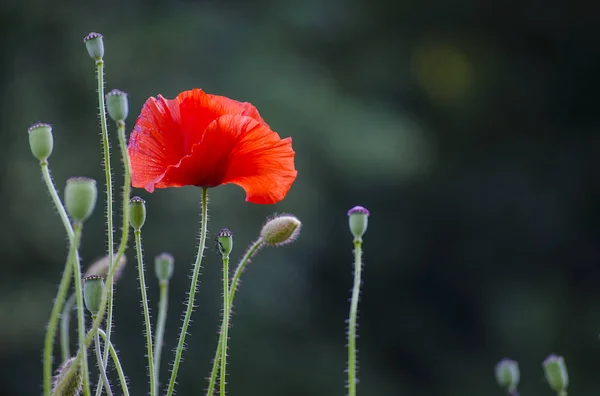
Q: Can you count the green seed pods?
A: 11